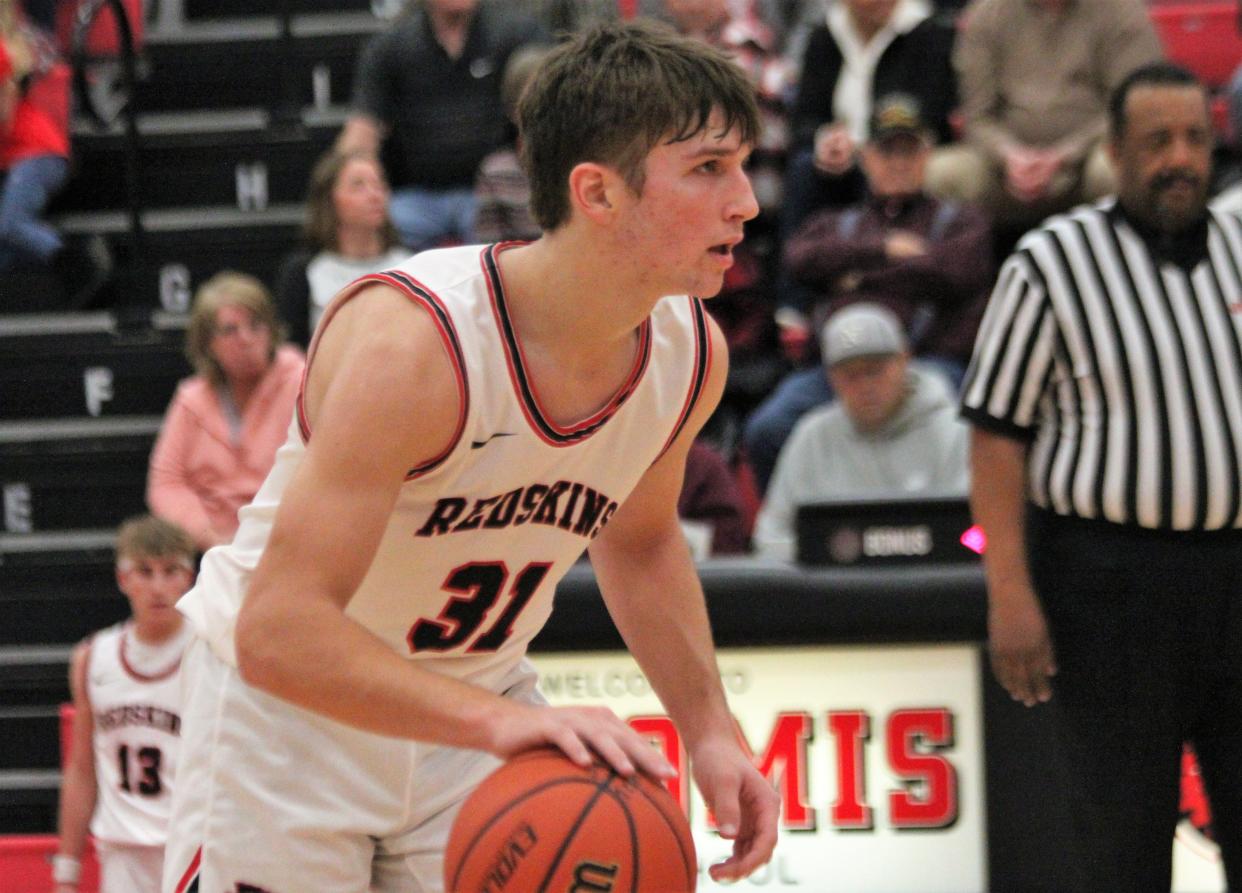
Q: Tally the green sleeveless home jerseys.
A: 0